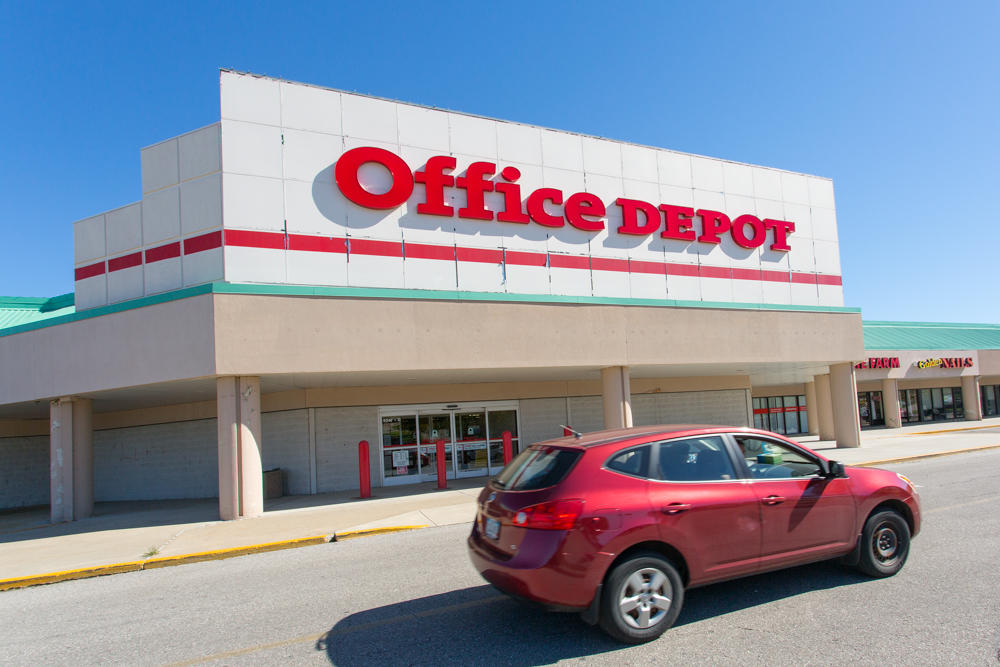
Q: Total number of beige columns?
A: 8